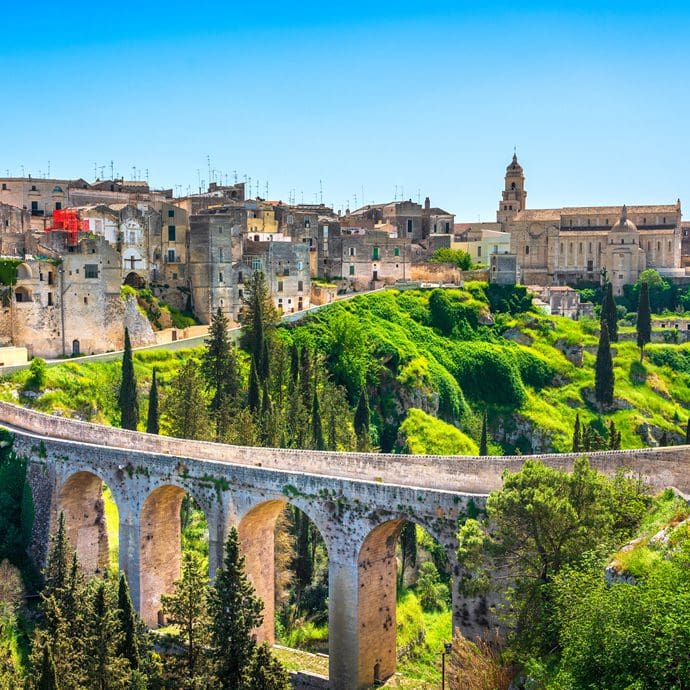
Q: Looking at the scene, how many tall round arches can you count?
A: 4